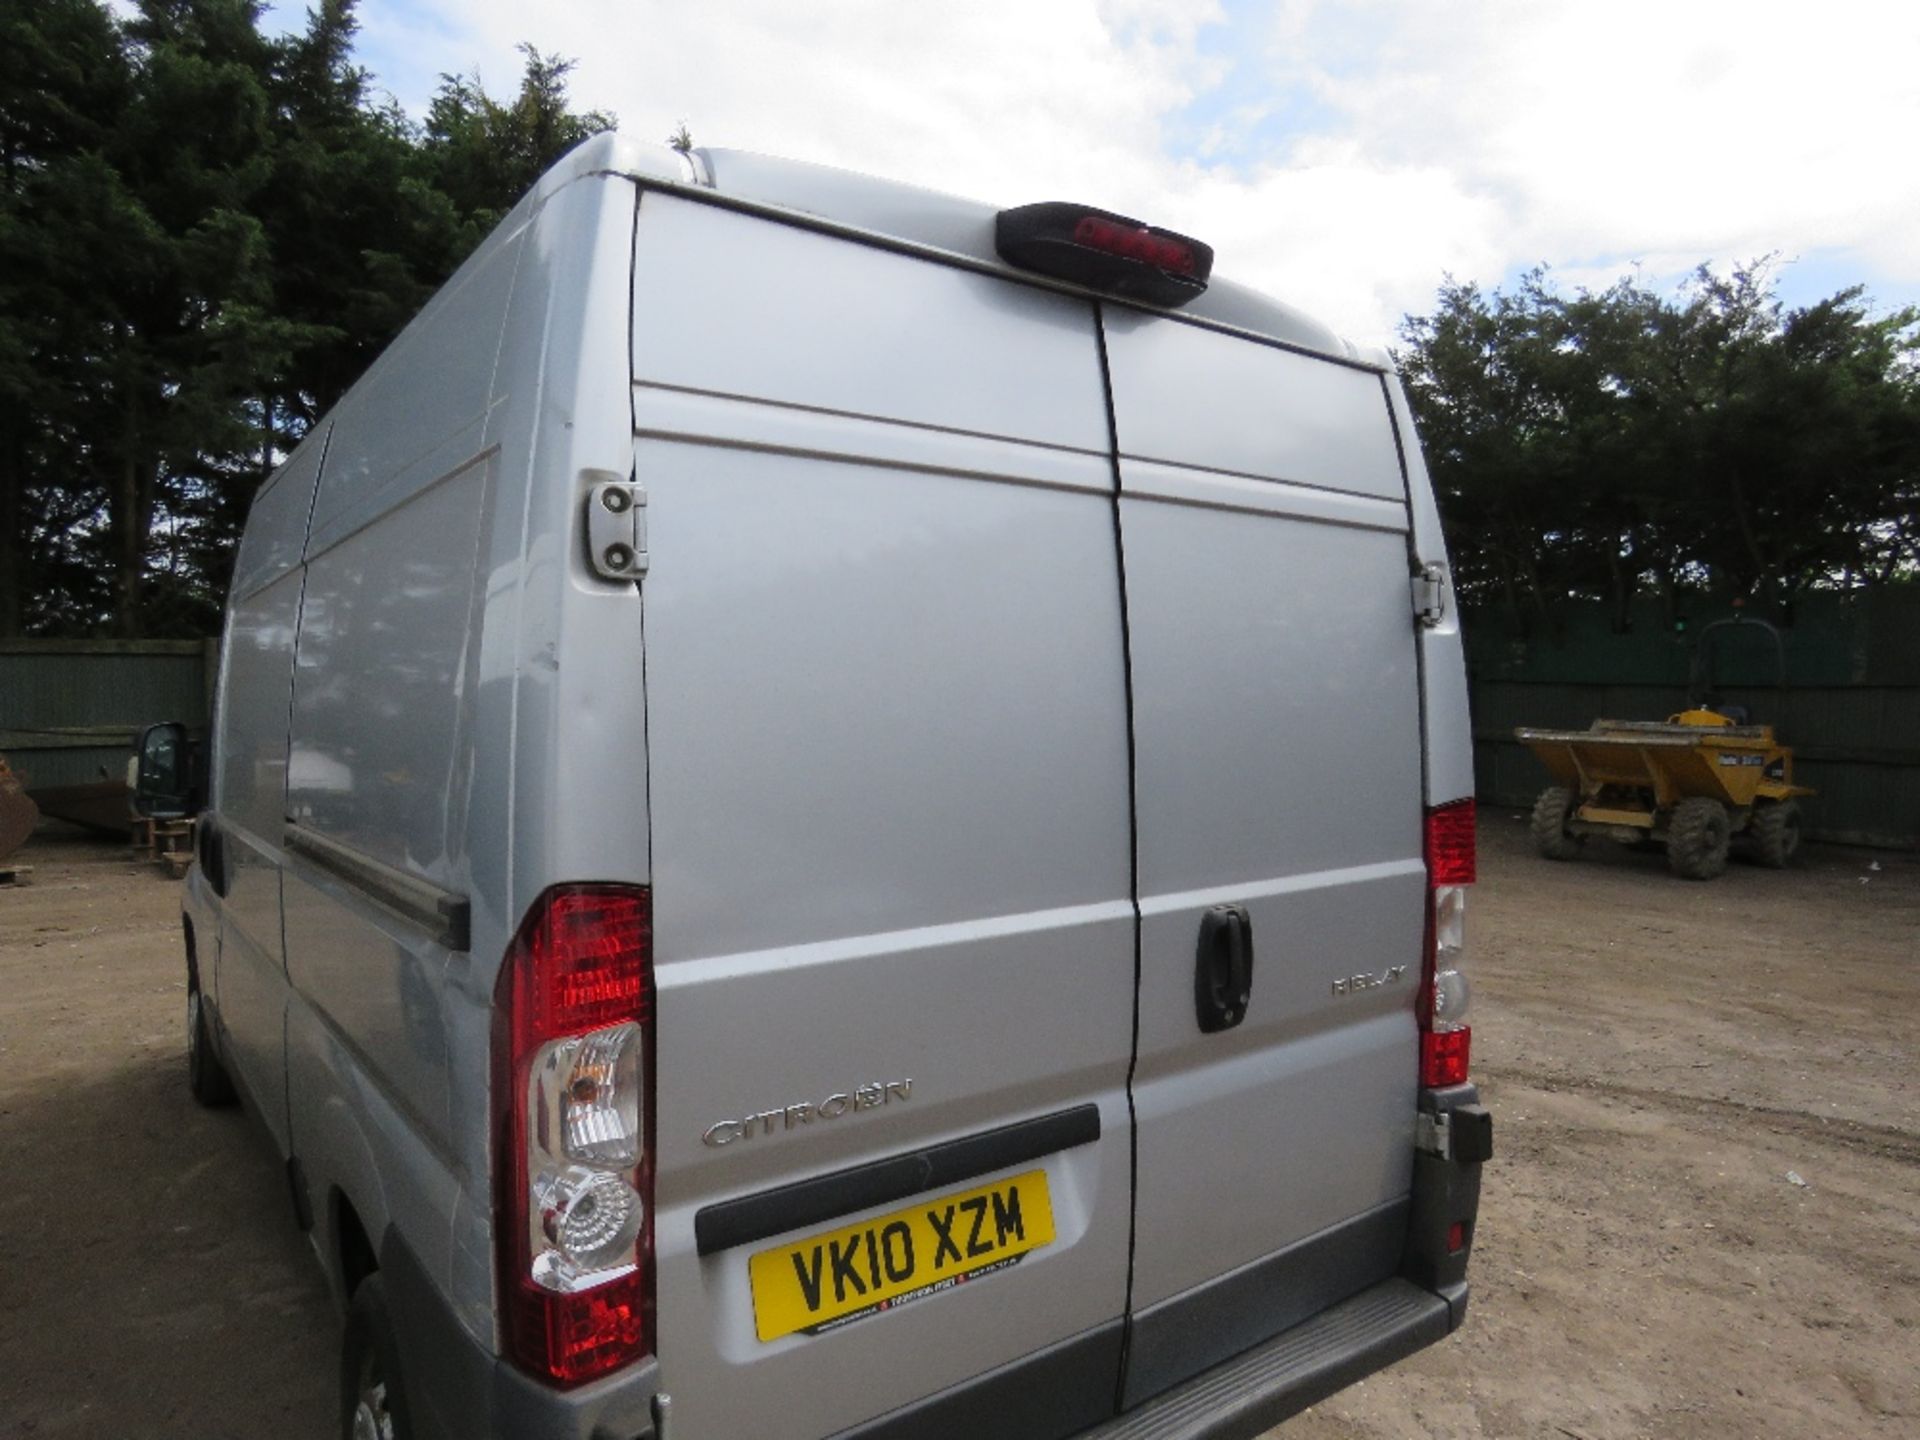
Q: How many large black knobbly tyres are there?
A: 3